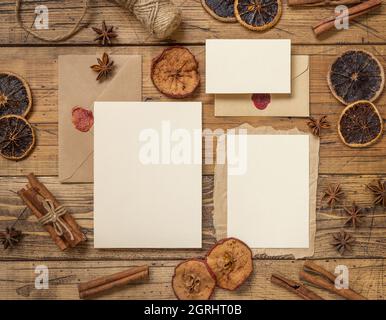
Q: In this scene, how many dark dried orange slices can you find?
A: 6